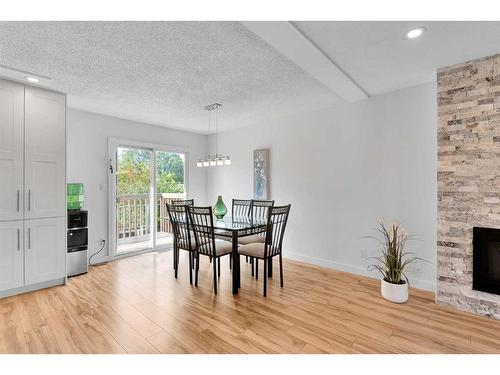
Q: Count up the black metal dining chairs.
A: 6